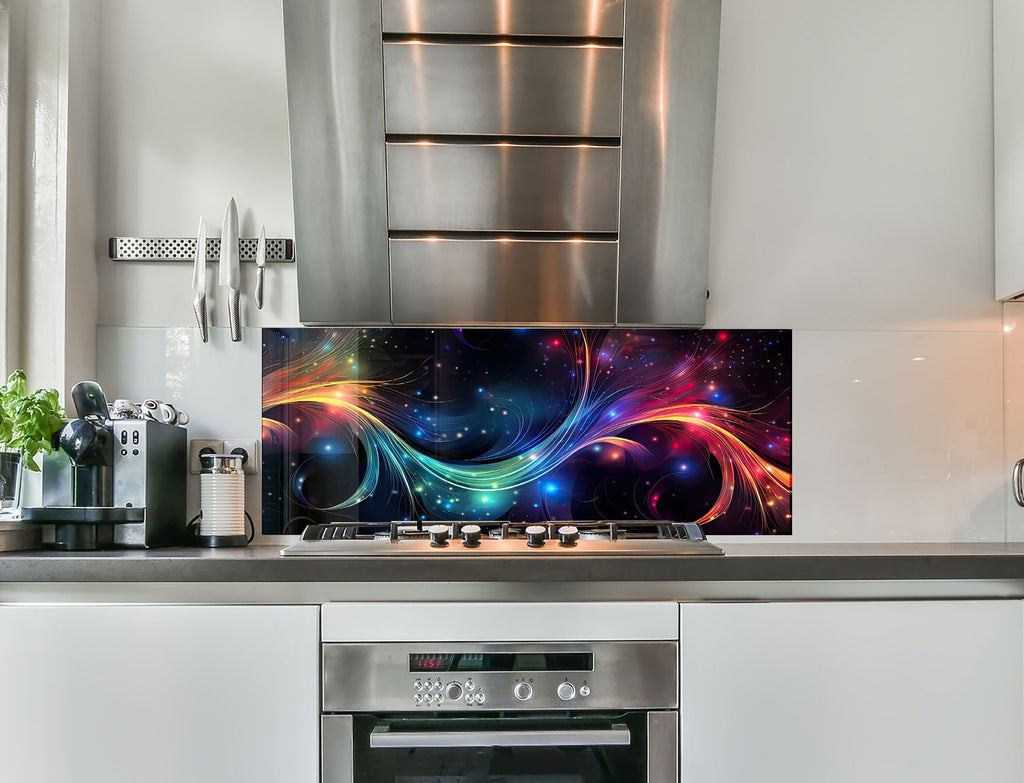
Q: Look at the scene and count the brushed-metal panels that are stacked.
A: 4